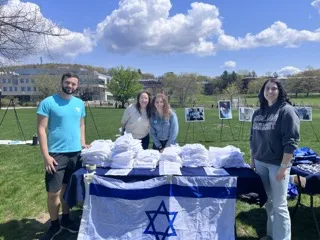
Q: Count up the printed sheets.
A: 4